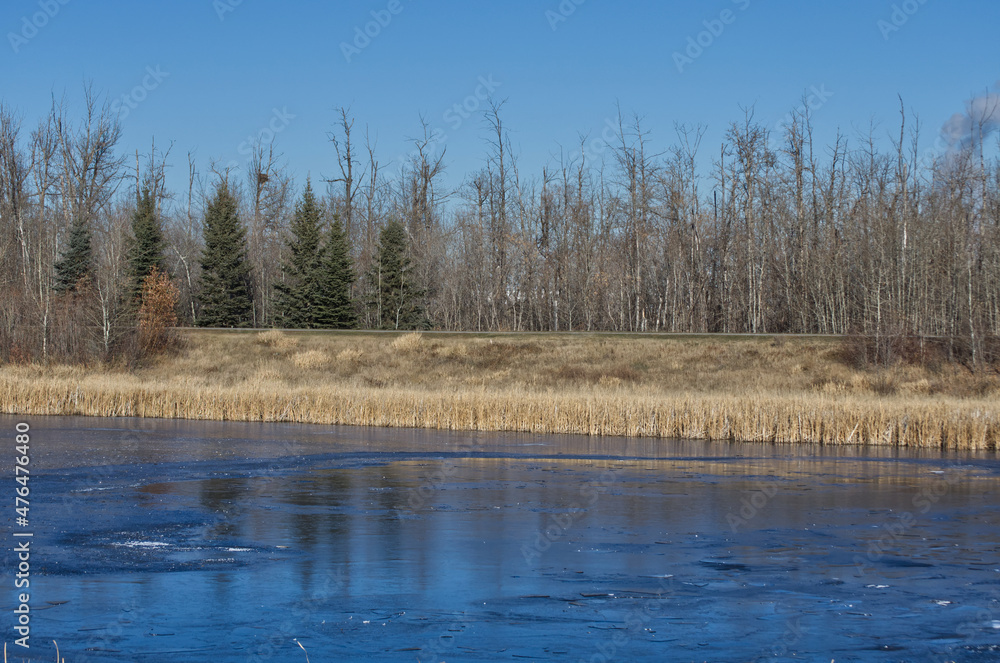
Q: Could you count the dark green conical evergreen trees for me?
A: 6